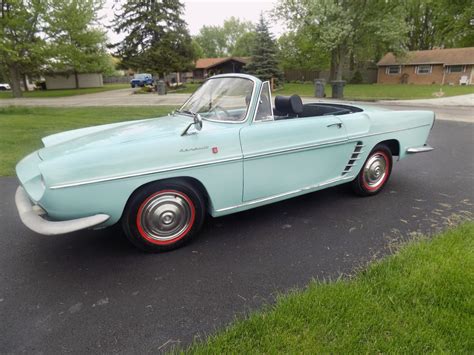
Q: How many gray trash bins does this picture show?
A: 3